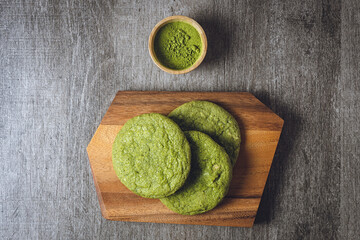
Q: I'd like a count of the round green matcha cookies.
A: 3